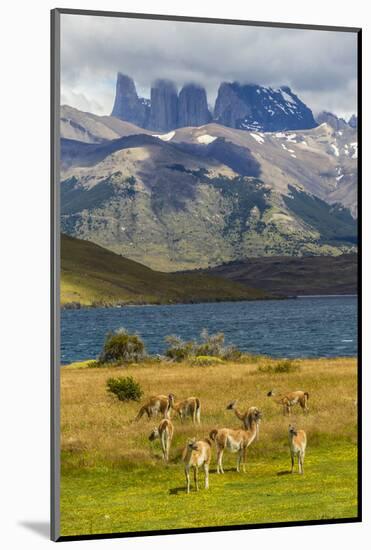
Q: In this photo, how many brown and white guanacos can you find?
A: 8